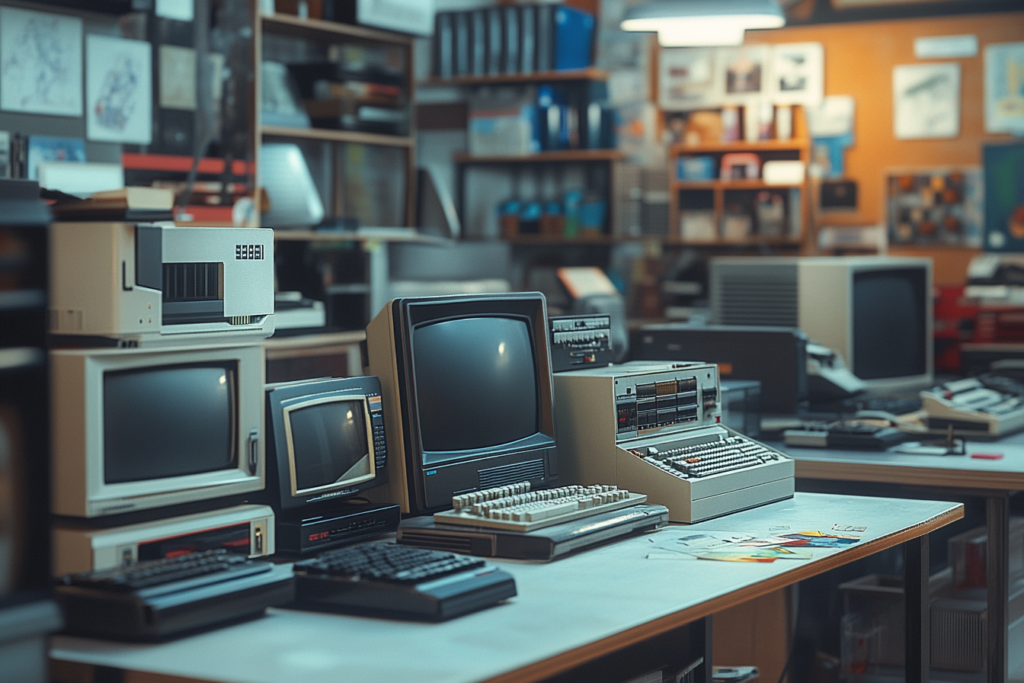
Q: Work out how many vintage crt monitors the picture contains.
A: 4